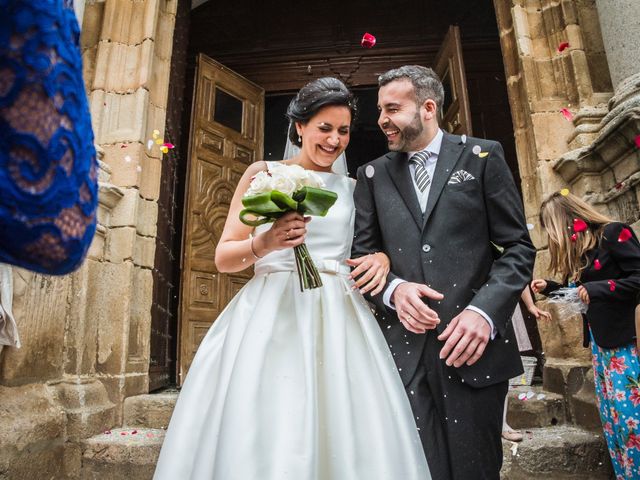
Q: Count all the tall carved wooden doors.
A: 2